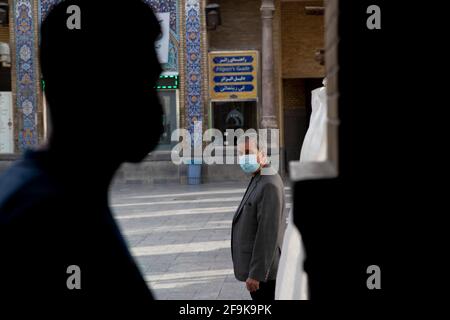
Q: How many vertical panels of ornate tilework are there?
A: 2